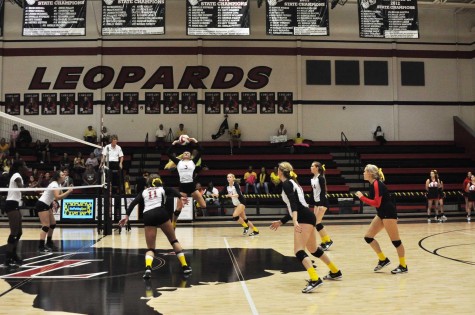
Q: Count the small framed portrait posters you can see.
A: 15